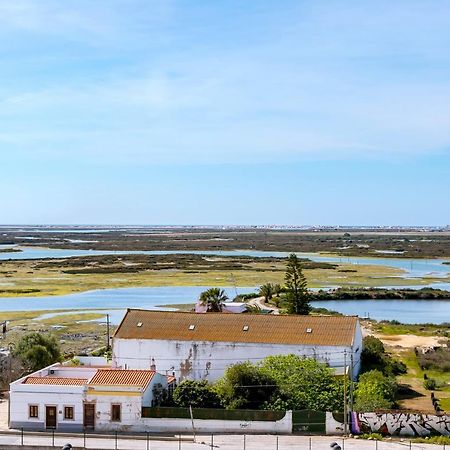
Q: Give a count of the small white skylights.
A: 4